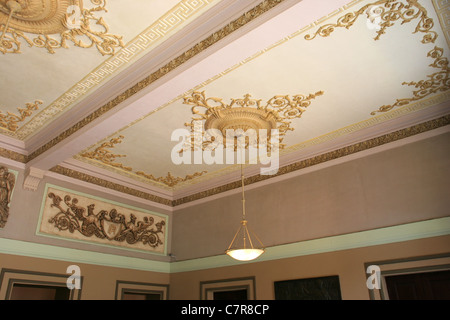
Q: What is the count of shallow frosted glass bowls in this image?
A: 1